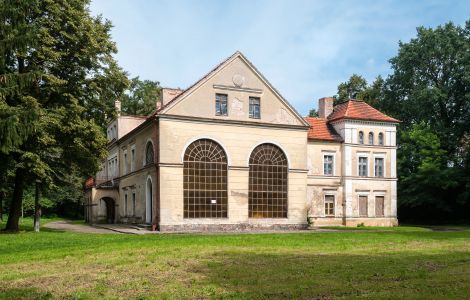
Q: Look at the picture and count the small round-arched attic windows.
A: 3